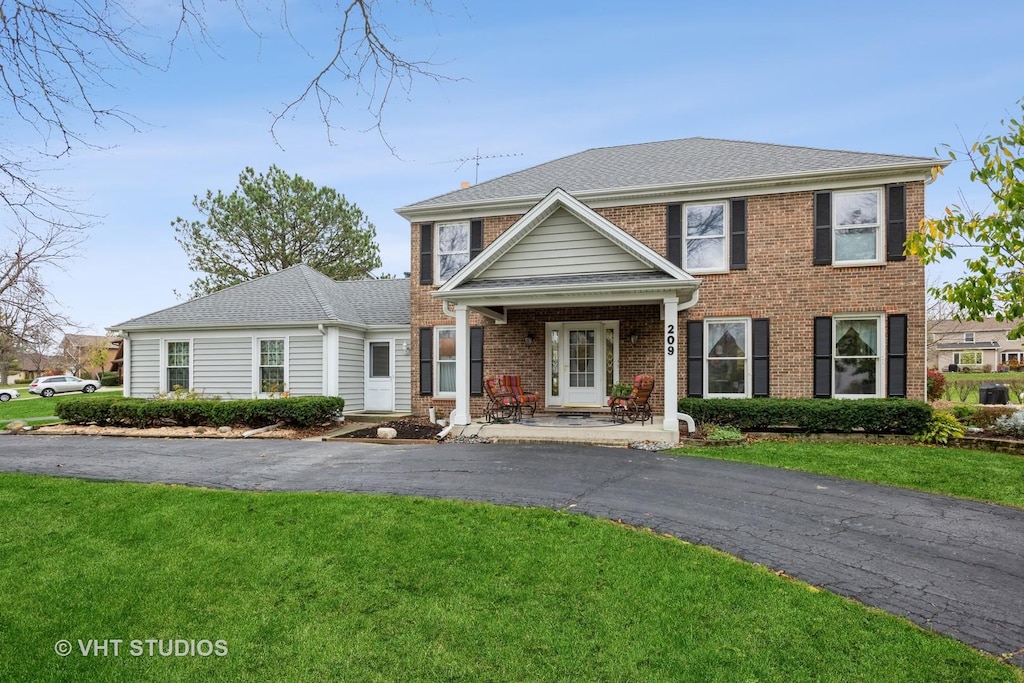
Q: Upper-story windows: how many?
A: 3